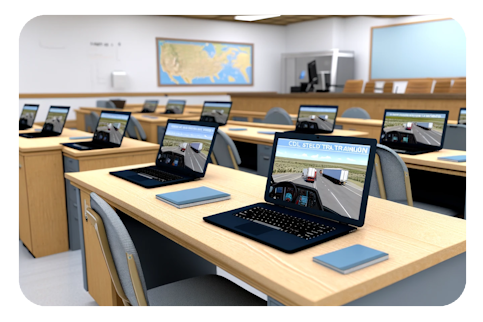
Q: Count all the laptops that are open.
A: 11